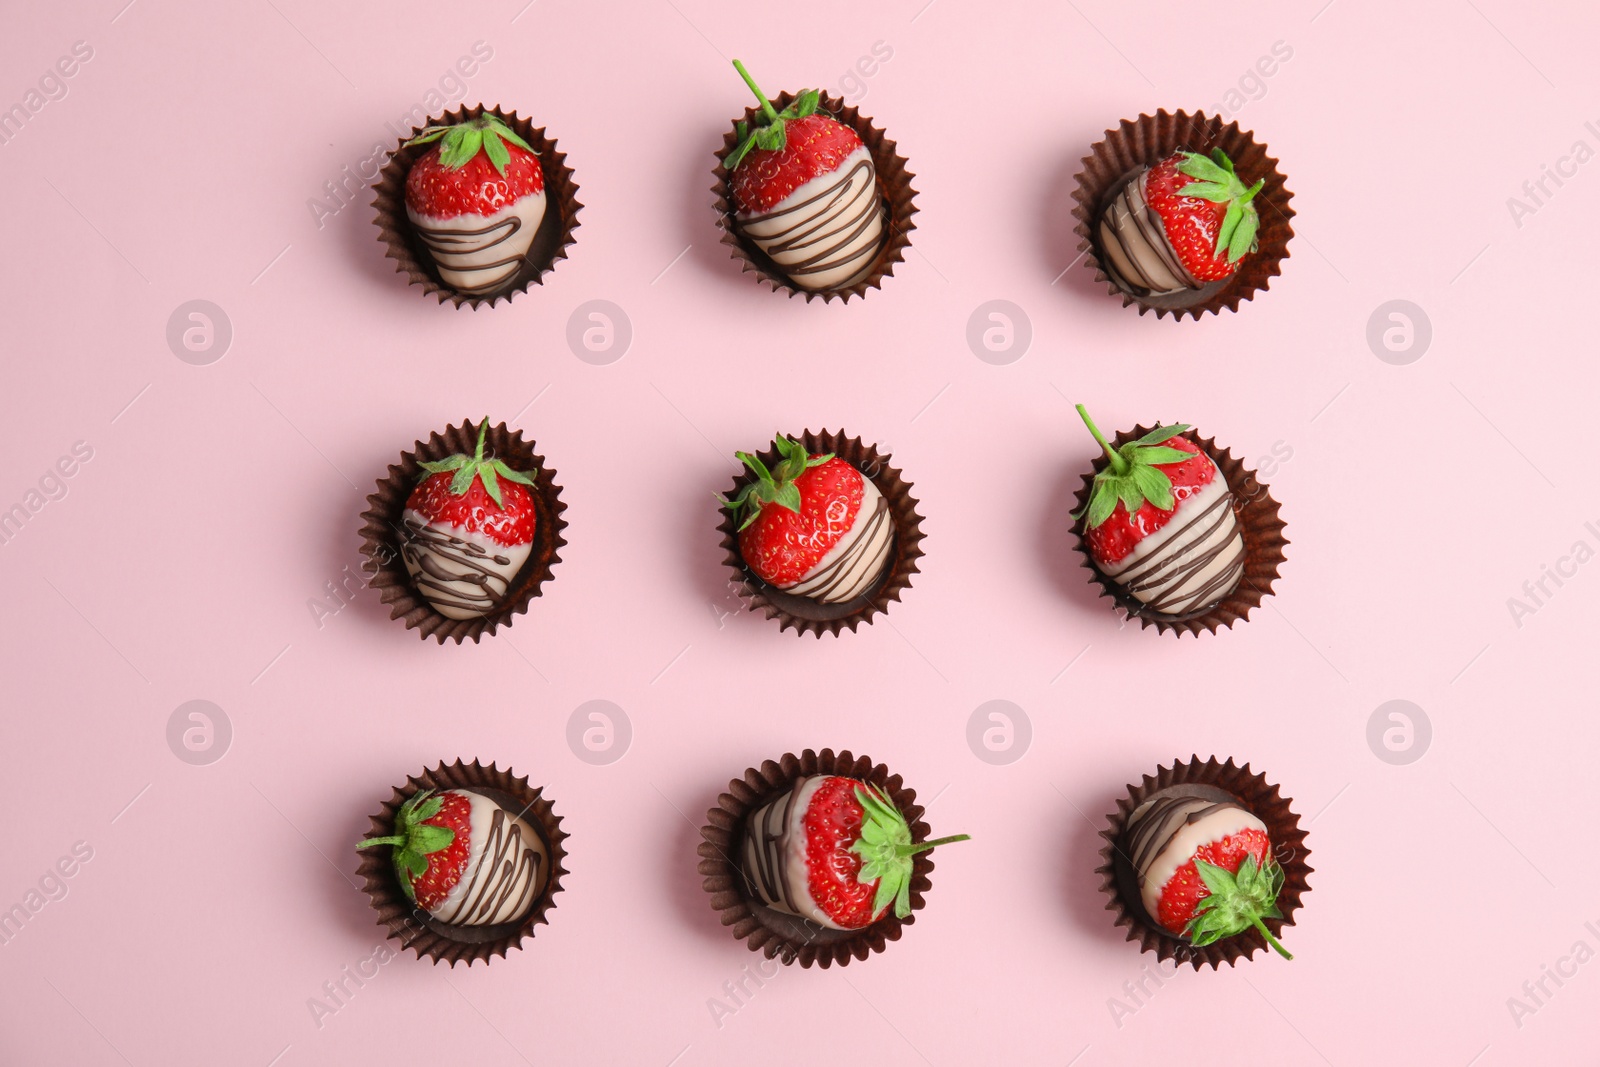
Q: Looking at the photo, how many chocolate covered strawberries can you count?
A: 9